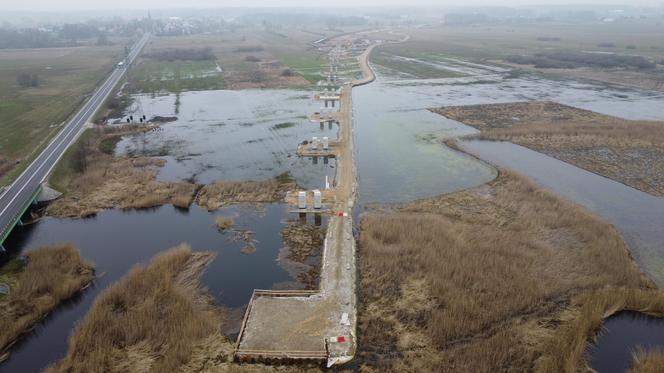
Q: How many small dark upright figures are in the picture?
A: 4